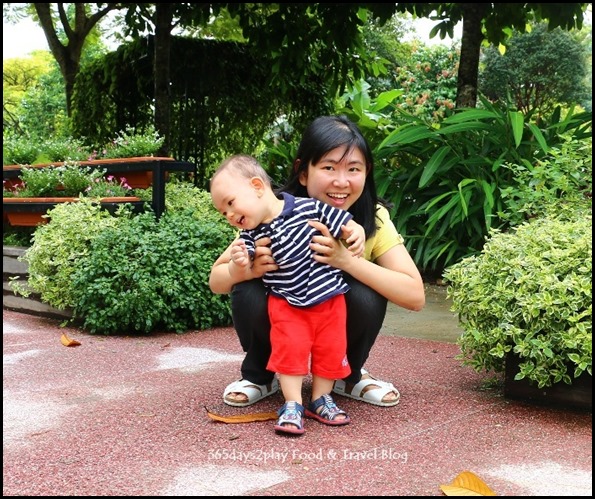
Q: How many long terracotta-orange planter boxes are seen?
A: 2